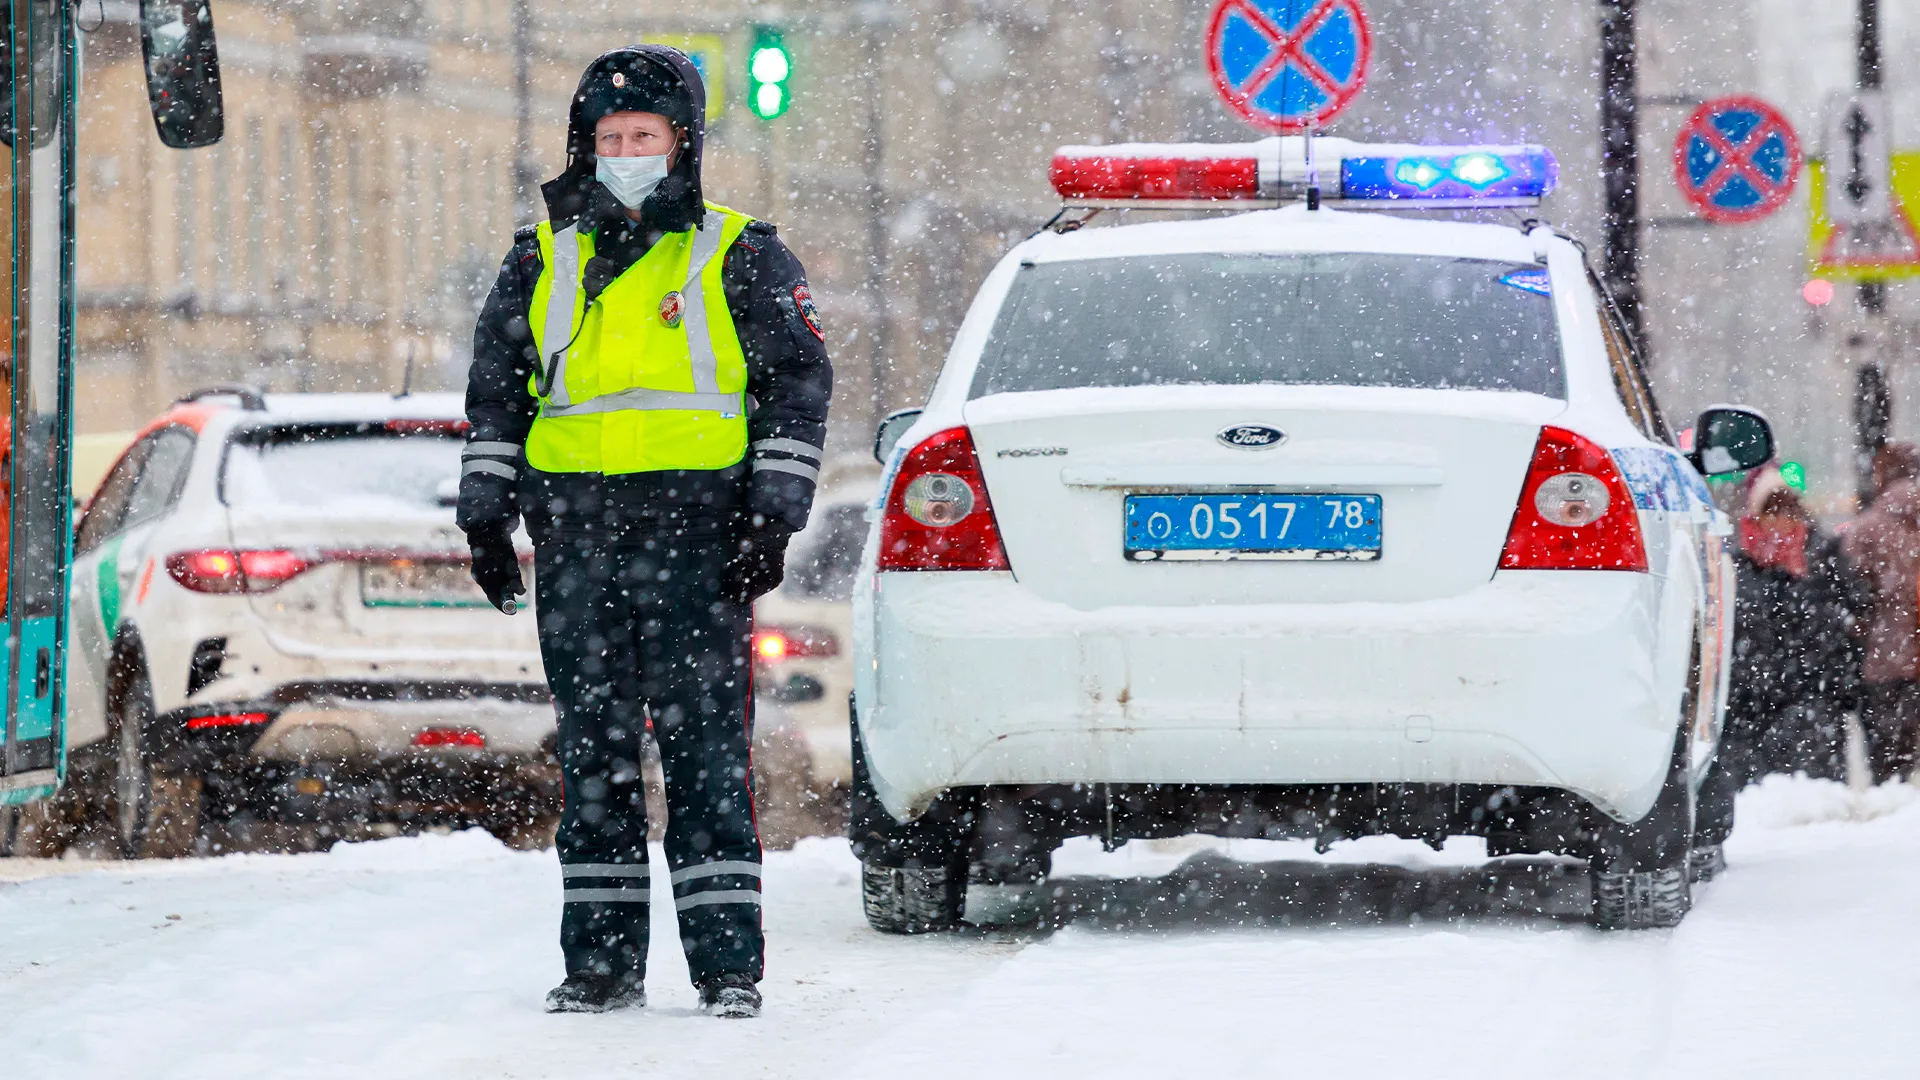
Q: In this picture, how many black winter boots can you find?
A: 2